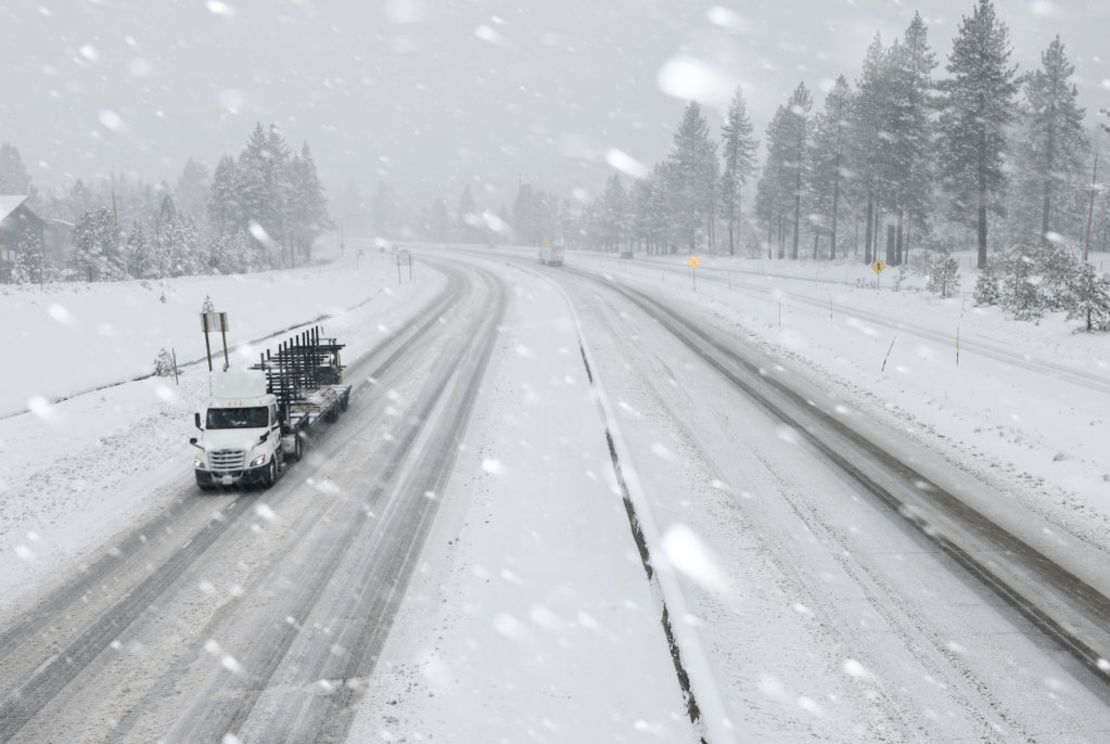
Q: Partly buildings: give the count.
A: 1